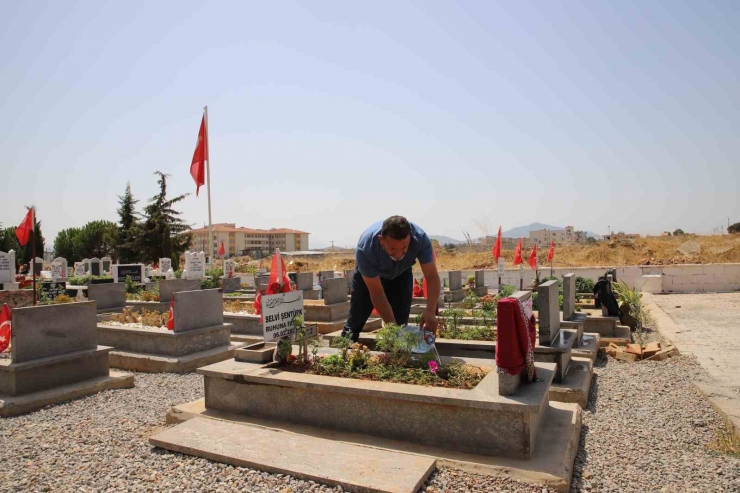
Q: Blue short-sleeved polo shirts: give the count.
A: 1